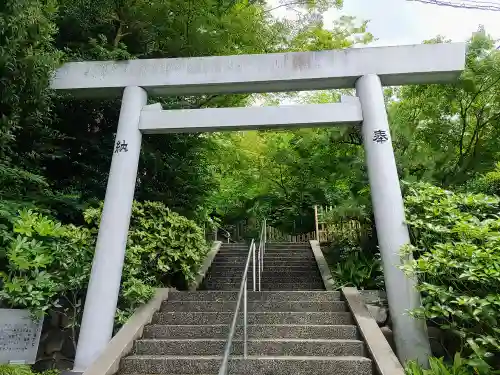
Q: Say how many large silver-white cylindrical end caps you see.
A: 0